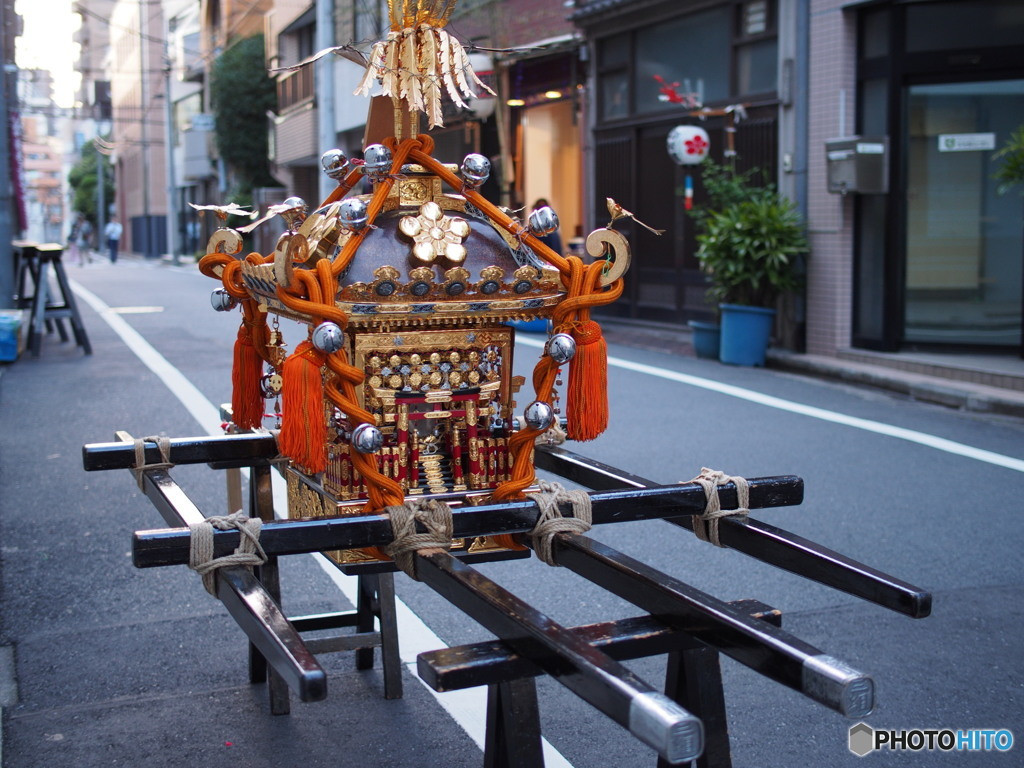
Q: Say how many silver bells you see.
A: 12